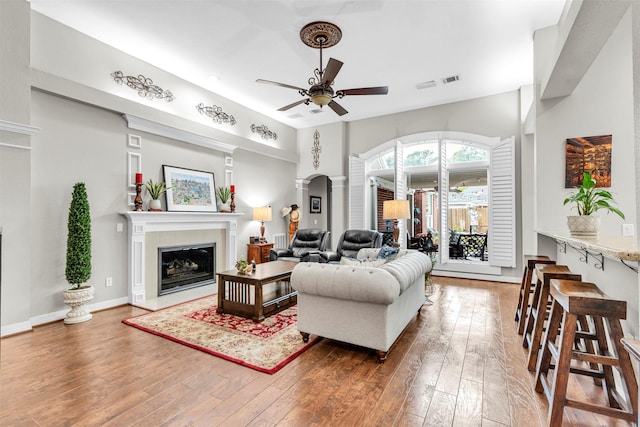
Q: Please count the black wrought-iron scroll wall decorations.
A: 4